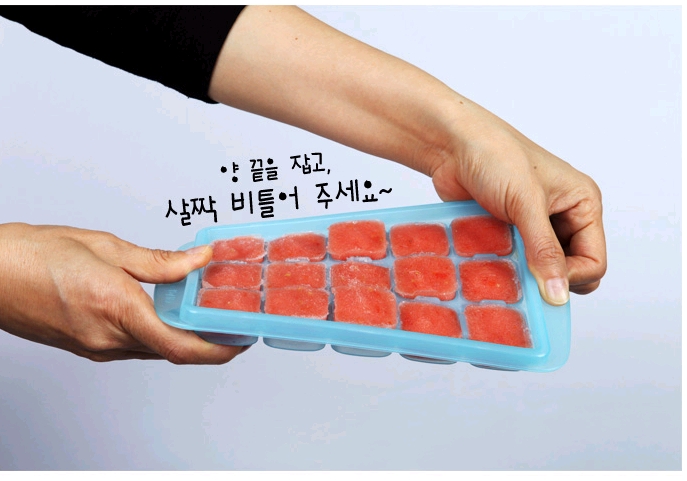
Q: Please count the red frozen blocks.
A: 15